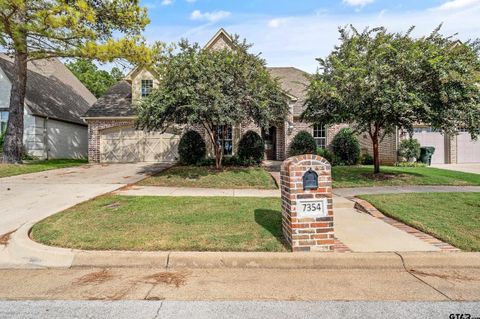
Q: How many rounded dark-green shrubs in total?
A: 4